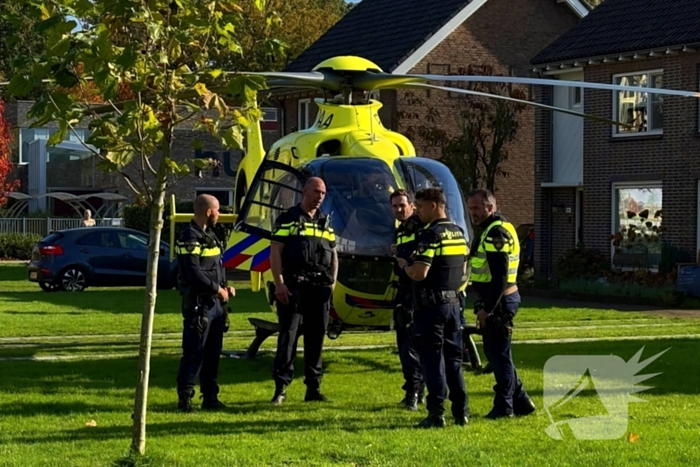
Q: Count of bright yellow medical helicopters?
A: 1